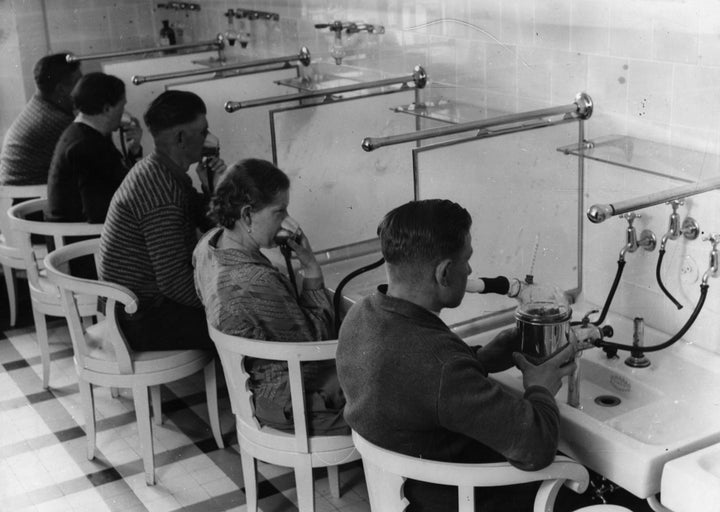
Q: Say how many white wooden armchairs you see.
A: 5